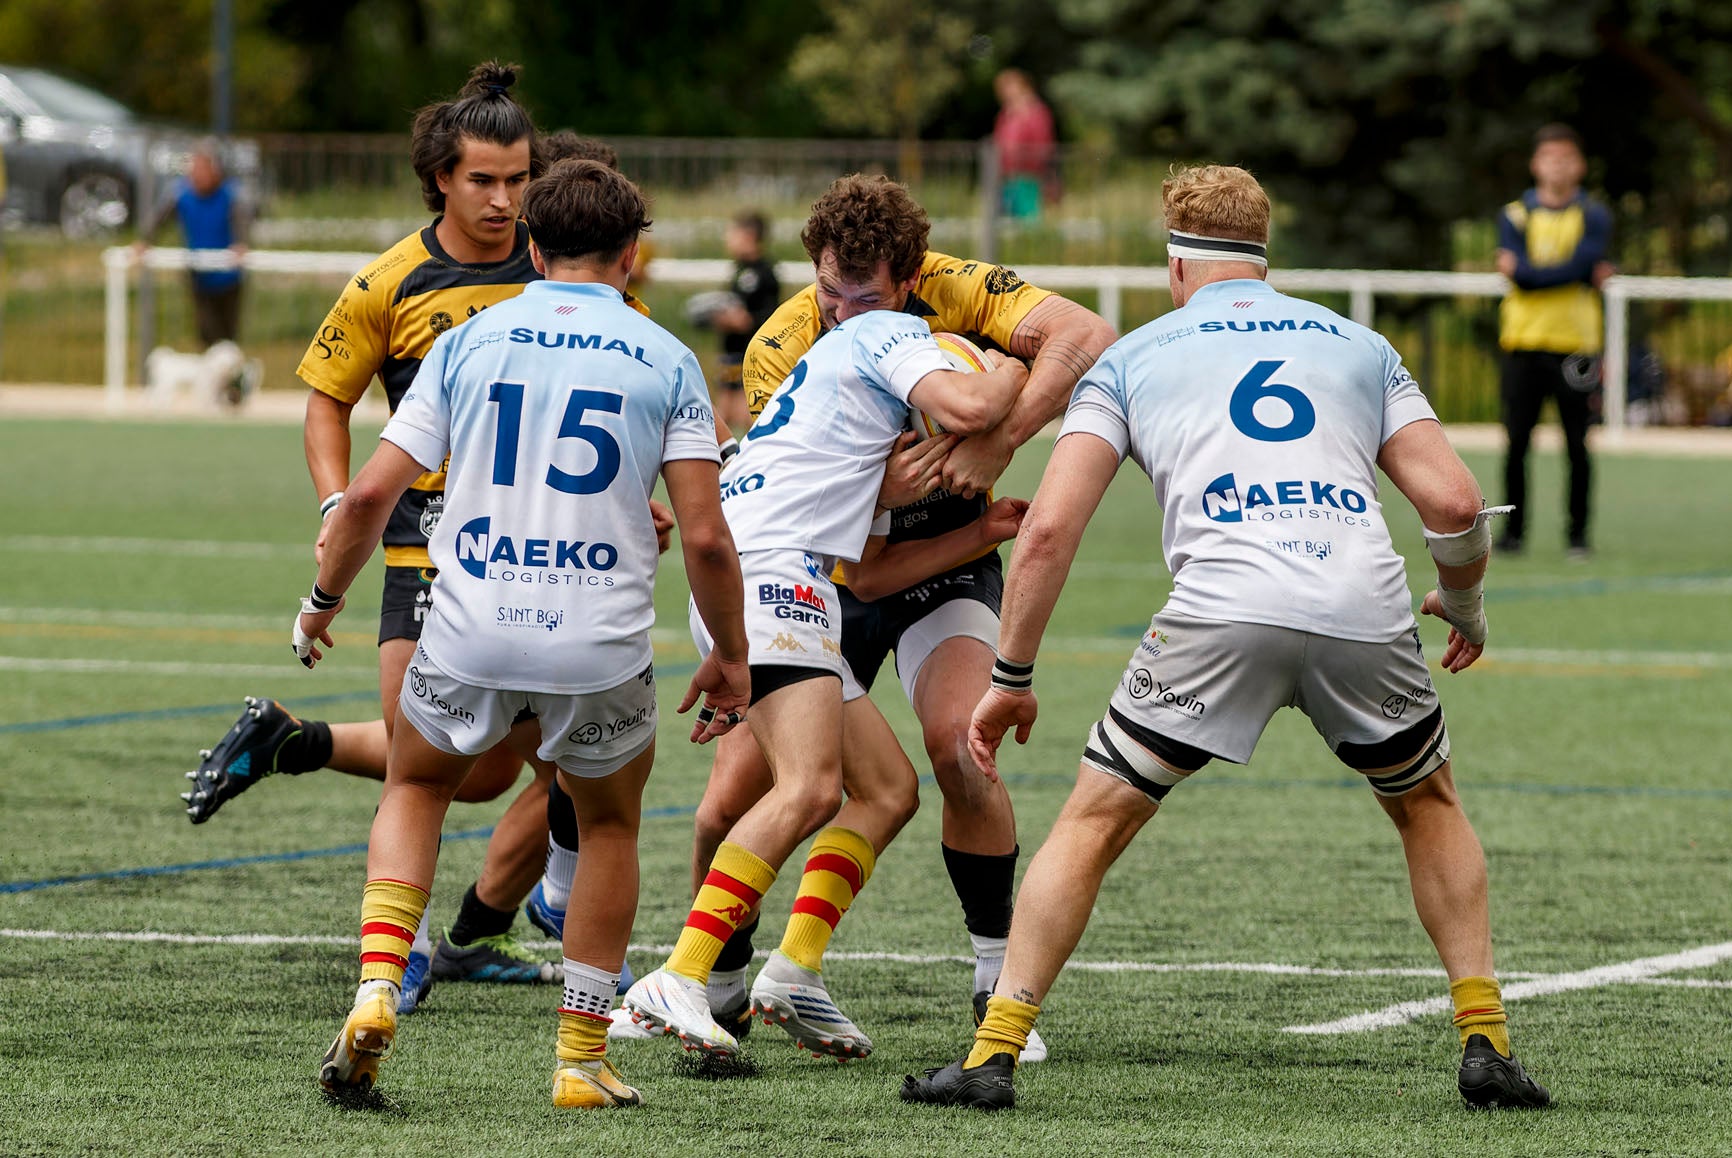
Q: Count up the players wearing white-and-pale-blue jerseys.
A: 3